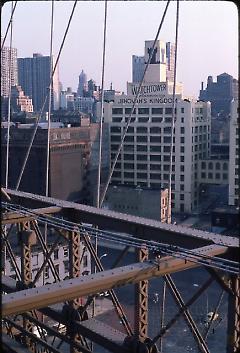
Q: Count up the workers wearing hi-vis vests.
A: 0